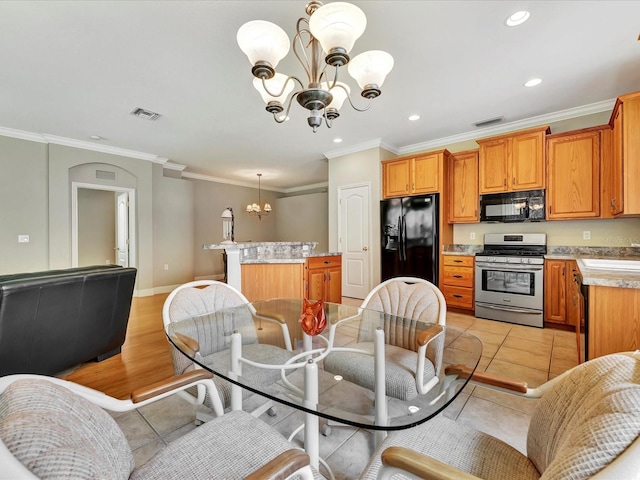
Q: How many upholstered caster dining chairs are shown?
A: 4